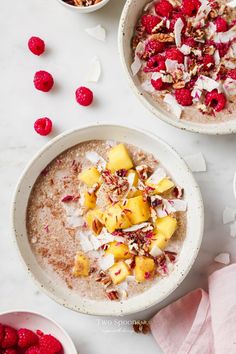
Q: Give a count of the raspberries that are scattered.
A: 4